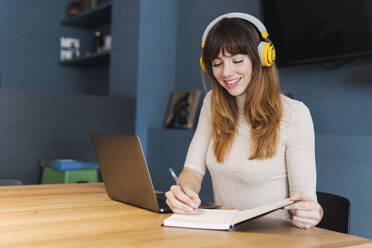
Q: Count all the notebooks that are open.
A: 1